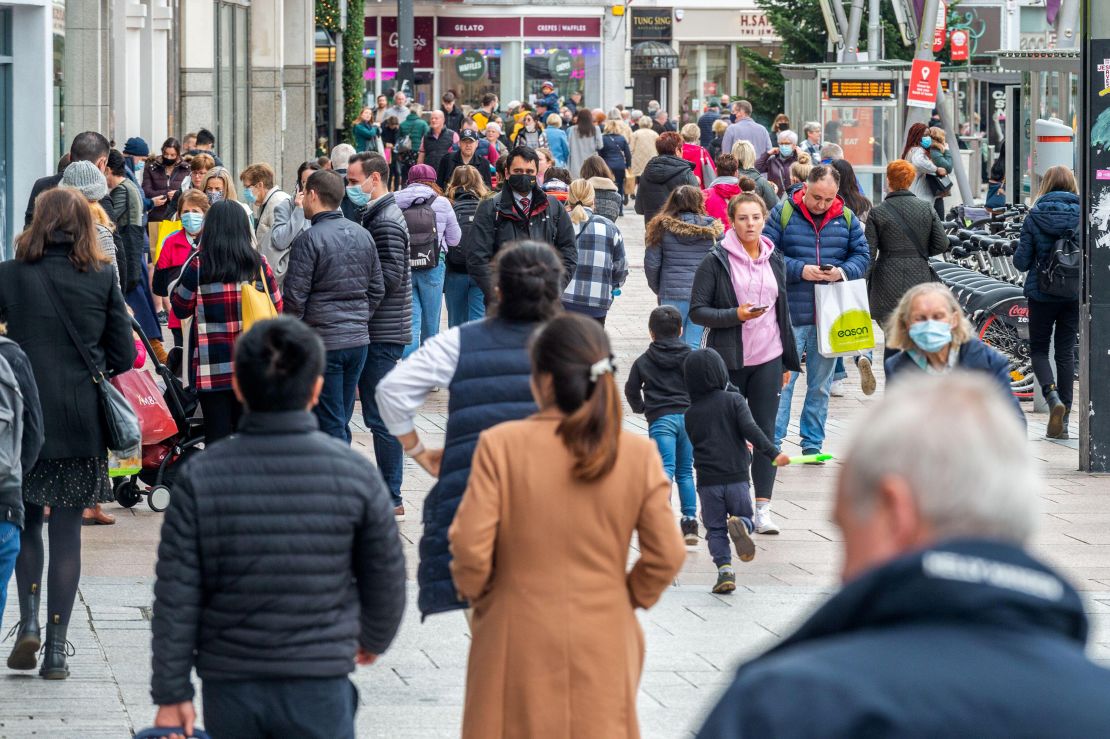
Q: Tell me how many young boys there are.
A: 2